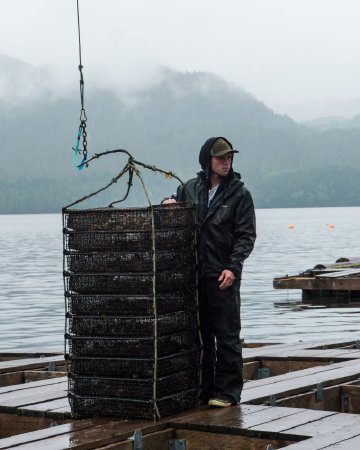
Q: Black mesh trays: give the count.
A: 10